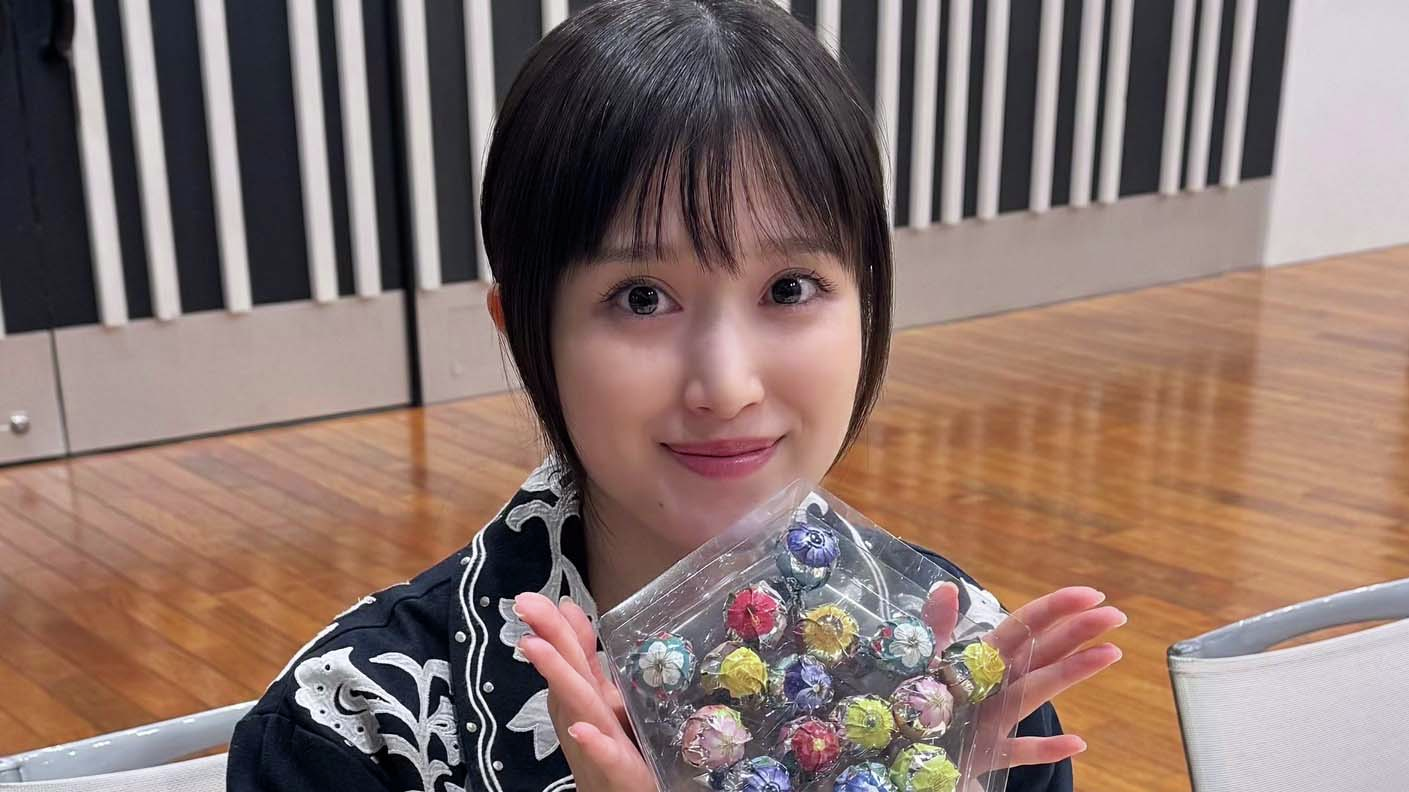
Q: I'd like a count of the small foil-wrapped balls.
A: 15